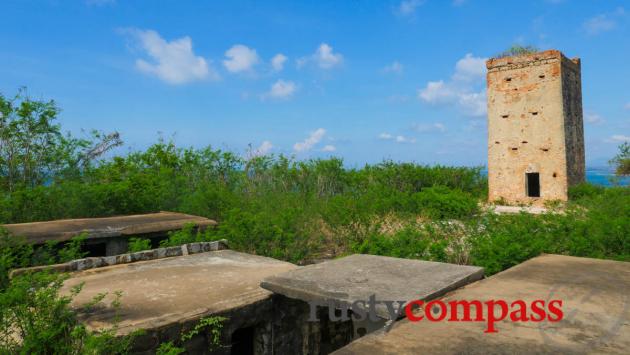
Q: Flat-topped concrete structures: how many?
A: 4